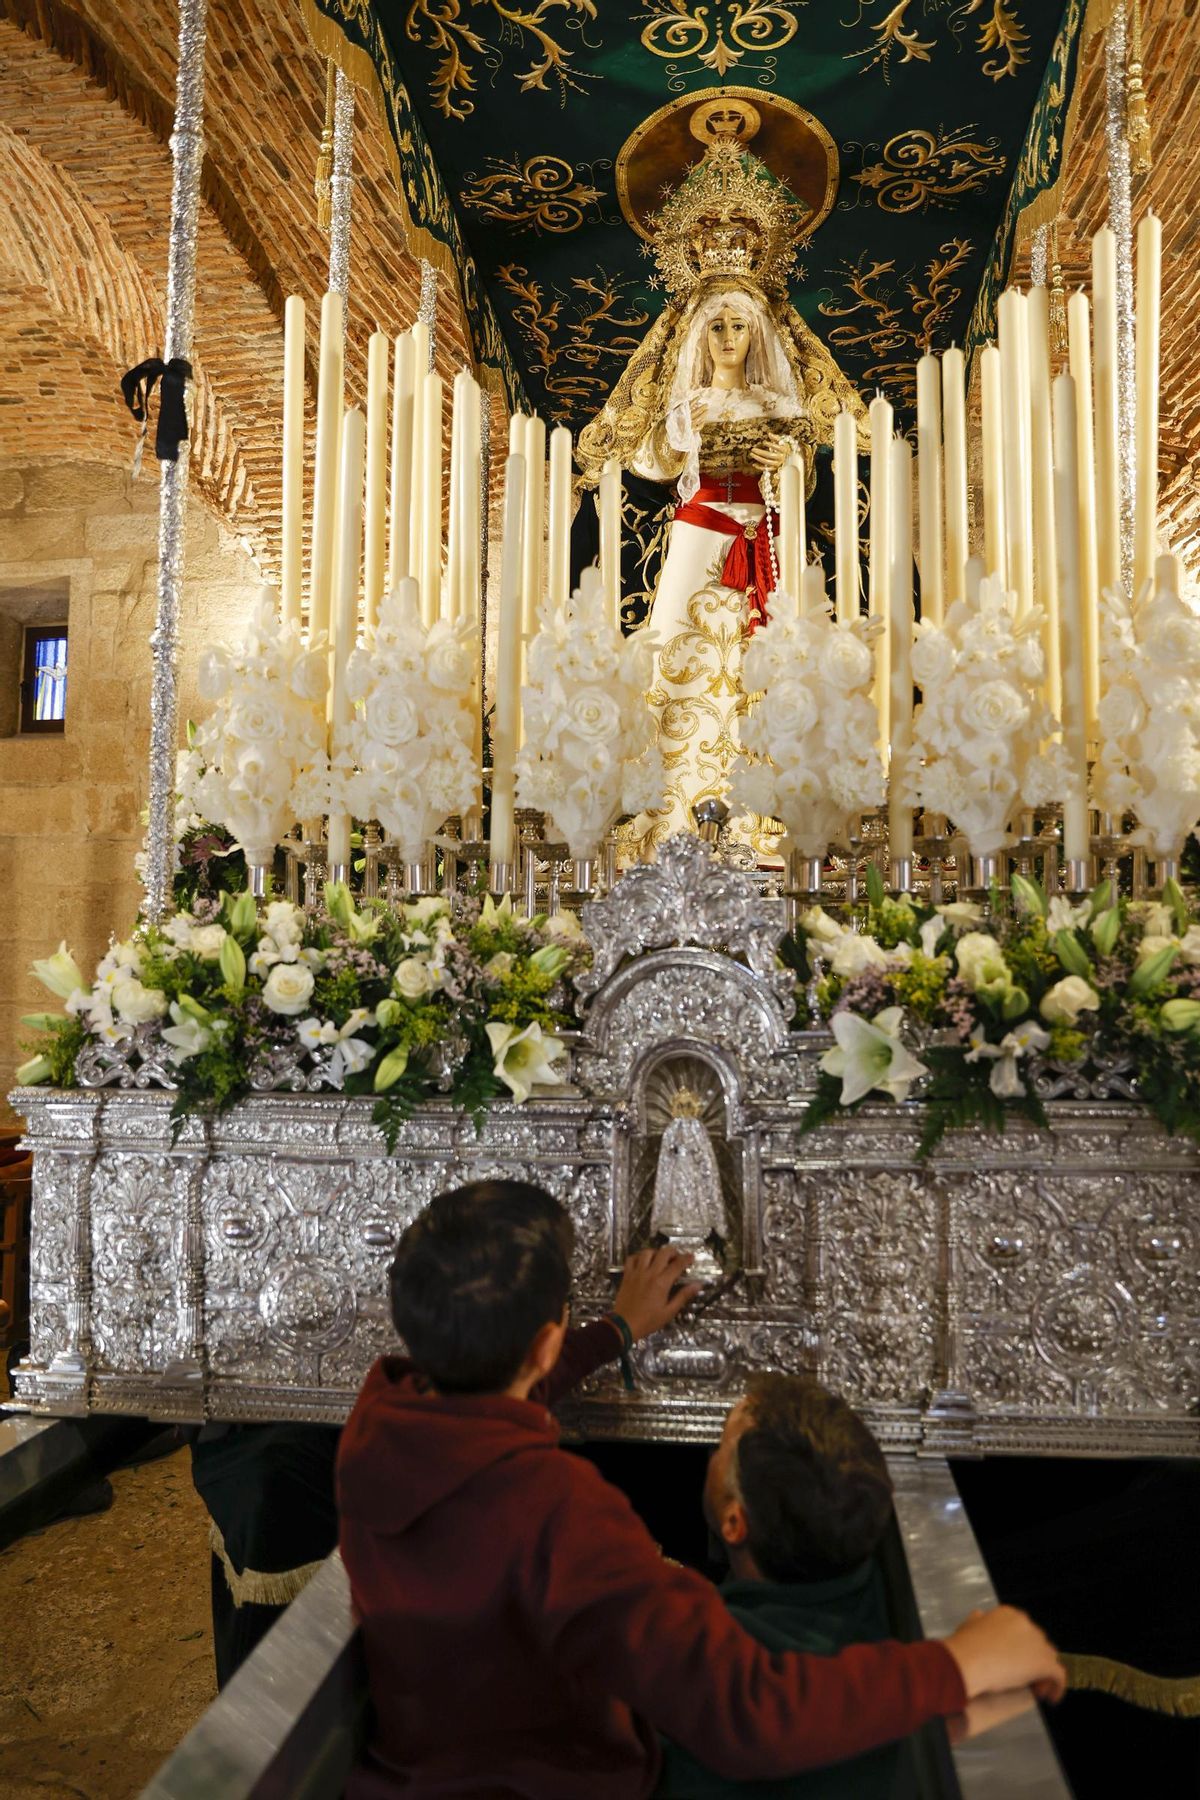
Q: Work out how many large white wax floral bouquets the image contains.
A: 6